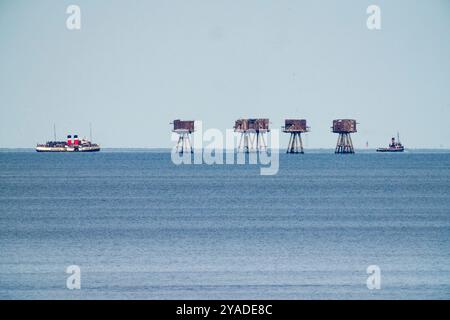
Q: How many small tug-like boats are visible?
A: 1